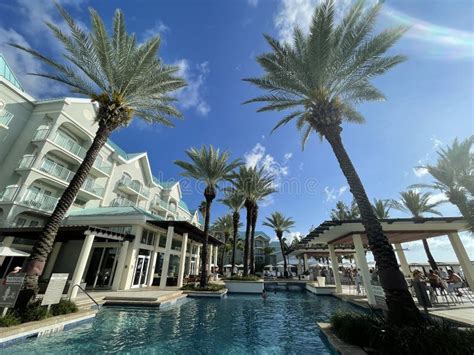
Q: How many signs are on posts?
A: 2